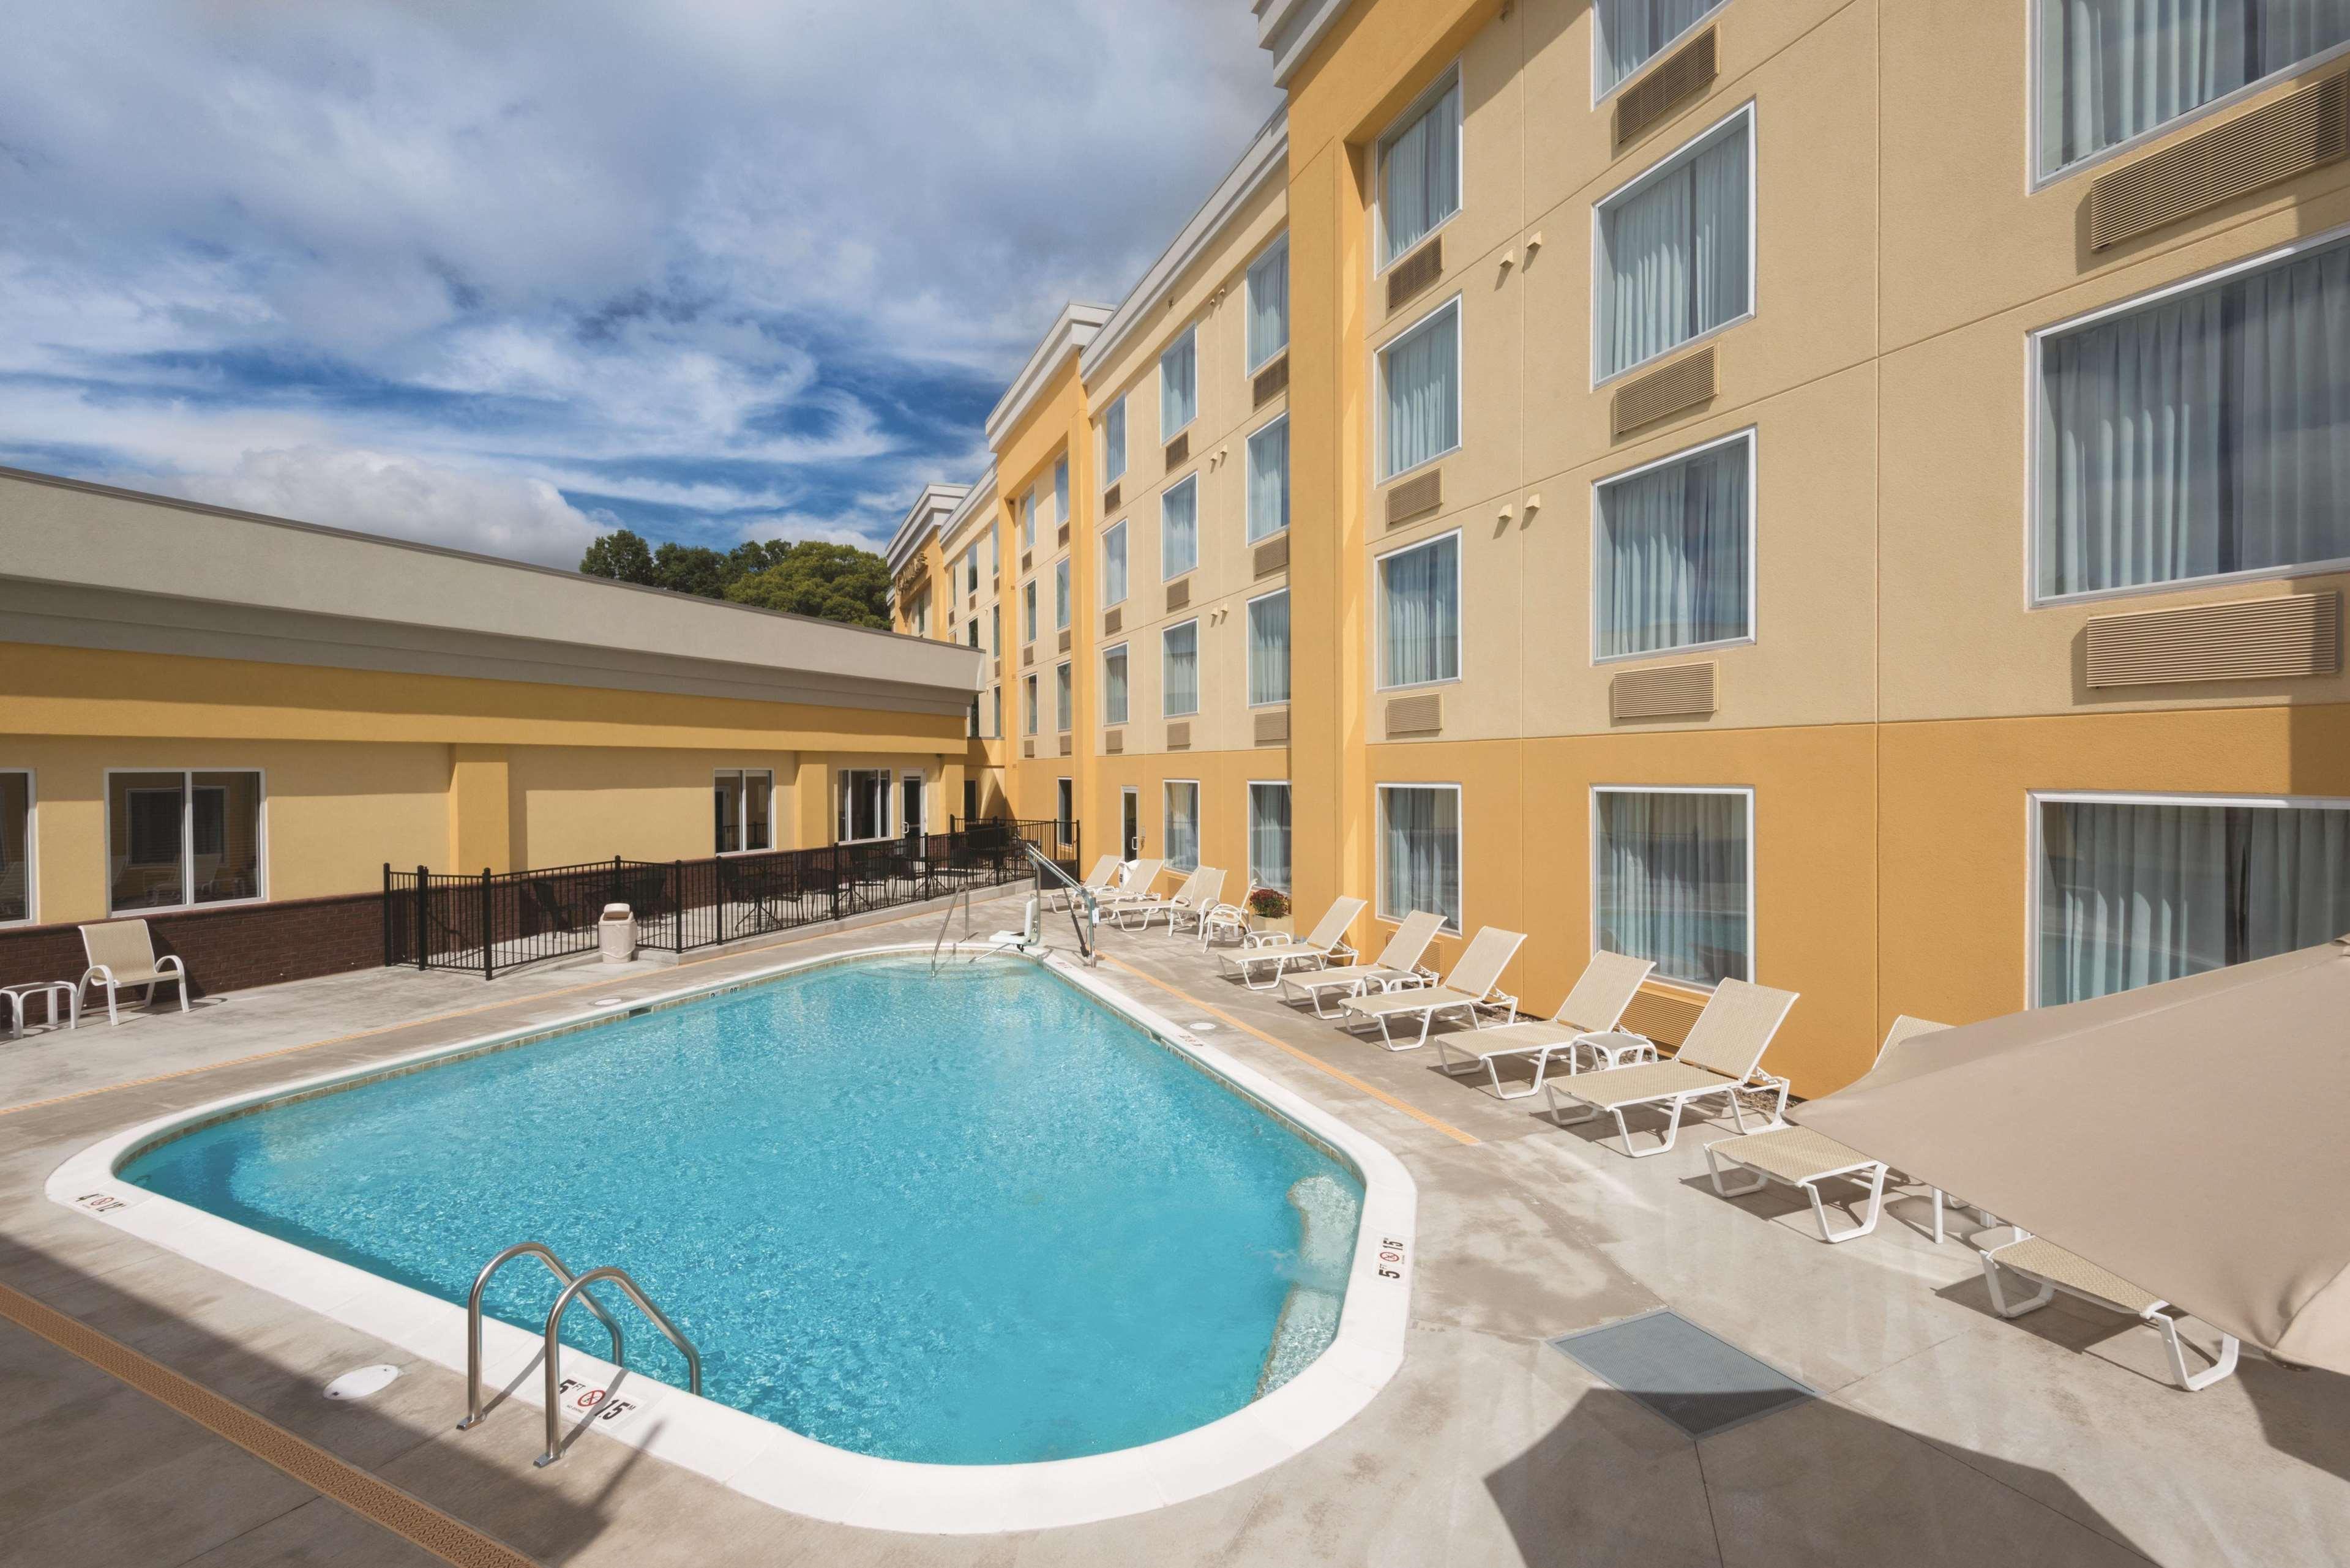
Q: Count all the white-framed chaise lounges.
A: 10